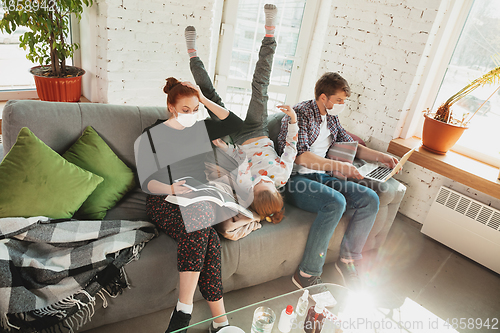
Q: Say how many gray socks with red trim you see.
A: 2